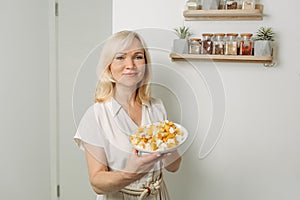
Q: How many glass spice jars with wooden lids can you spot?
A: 5